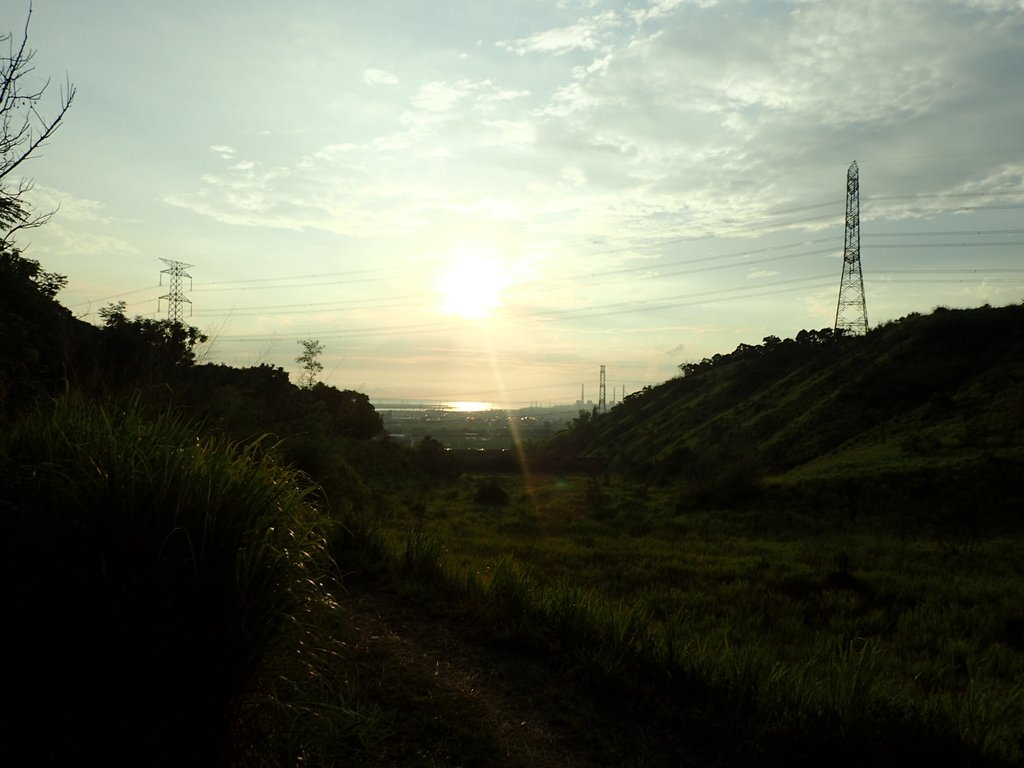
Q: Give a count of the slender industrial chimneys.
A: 3